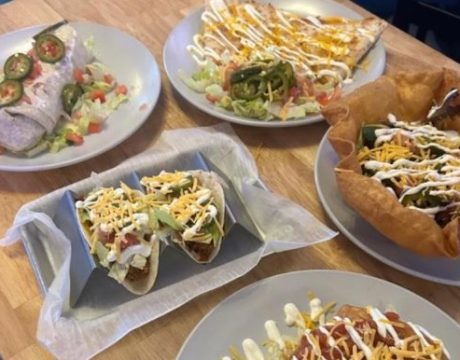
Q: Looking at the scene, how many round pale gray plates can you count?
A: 4